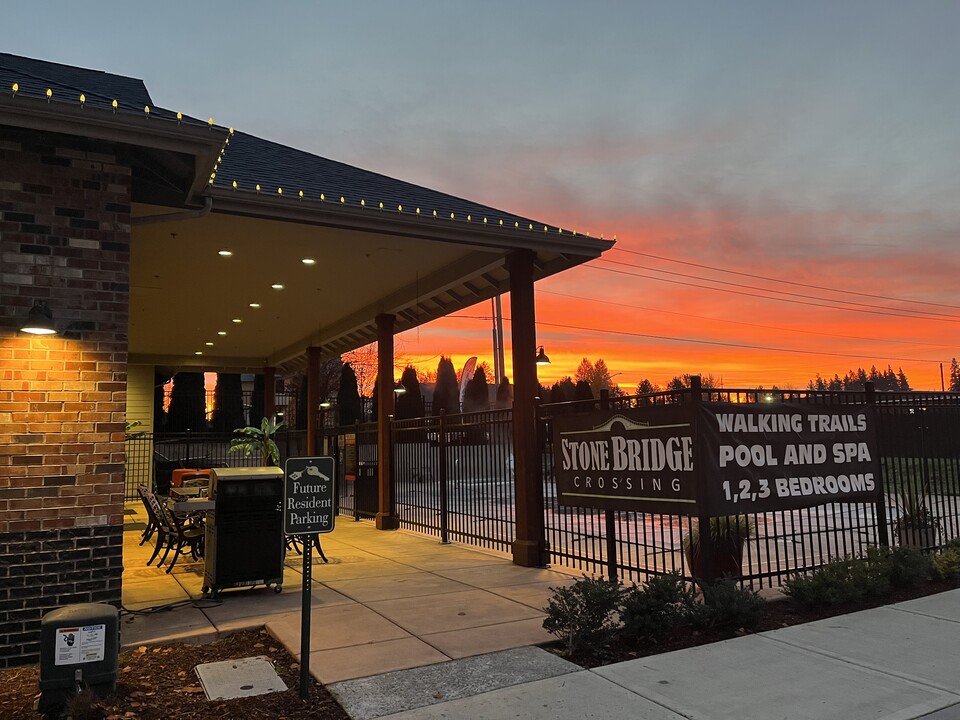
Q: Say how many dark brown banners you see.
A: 2